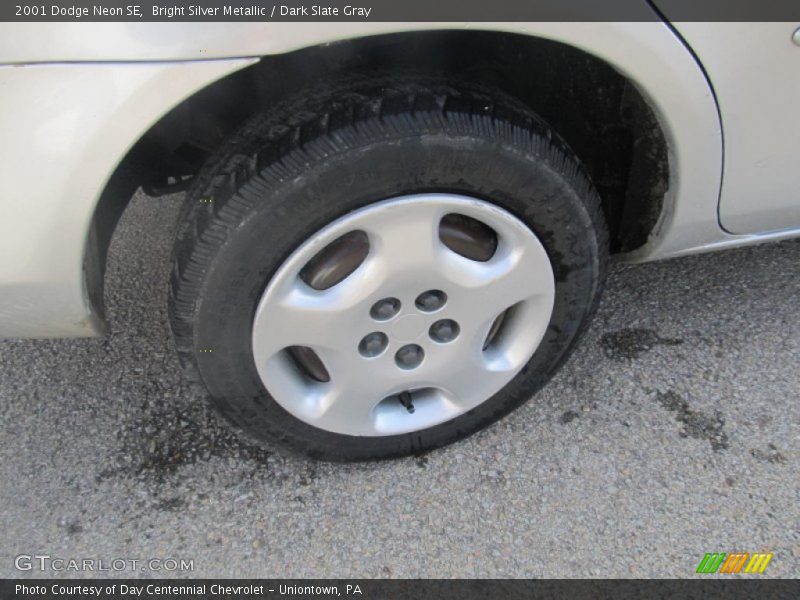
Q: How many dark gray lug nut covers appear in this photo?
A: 5